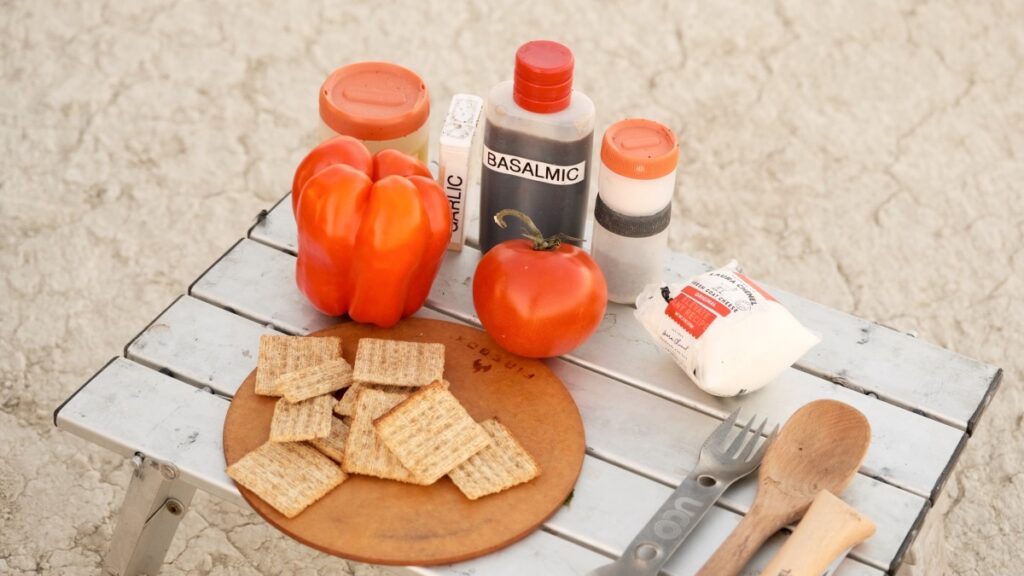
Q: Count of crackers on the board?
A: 10